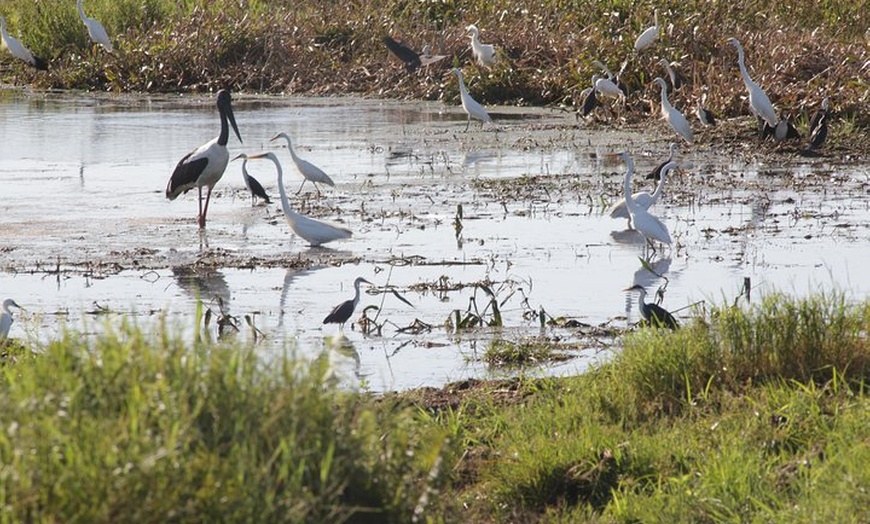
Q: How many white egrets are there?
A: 13